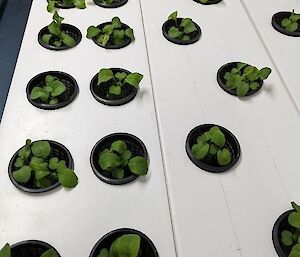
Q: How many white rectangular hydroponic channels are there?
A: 3